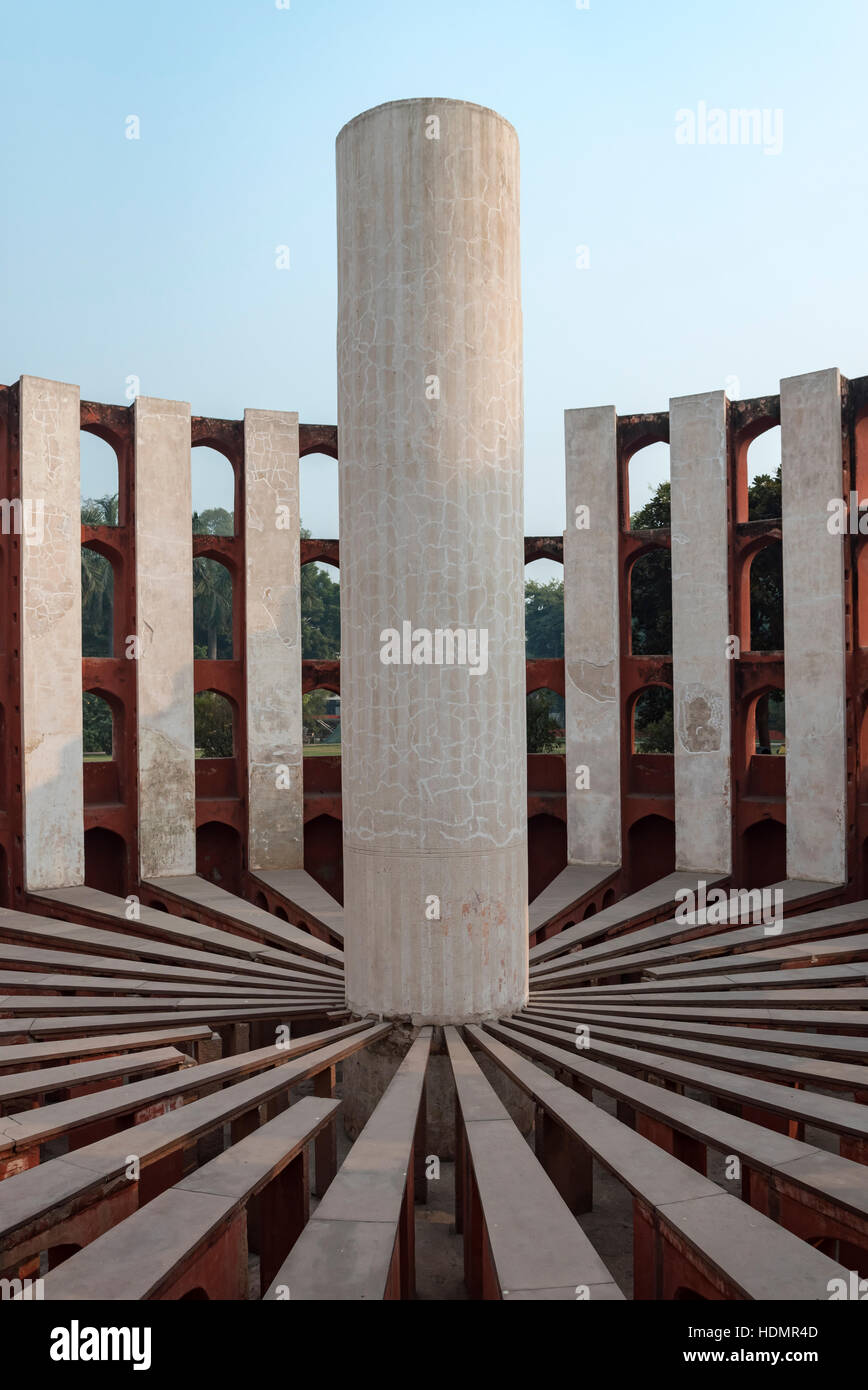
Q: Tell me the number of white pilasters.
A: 6